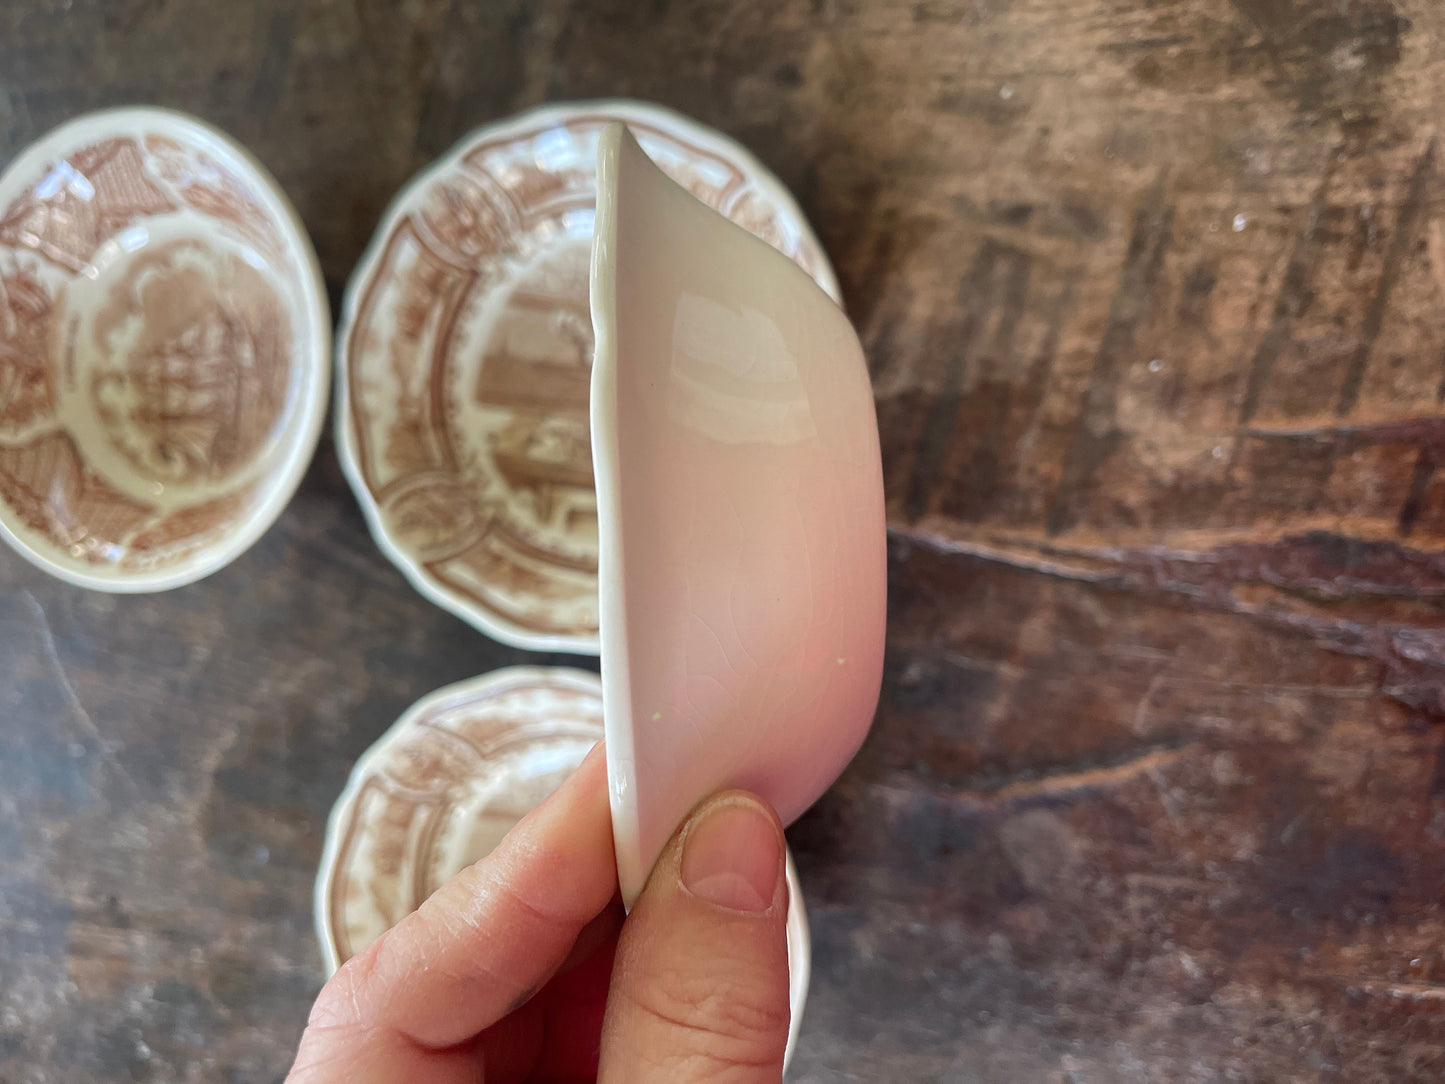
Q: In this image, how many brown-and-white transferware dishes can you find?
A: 3